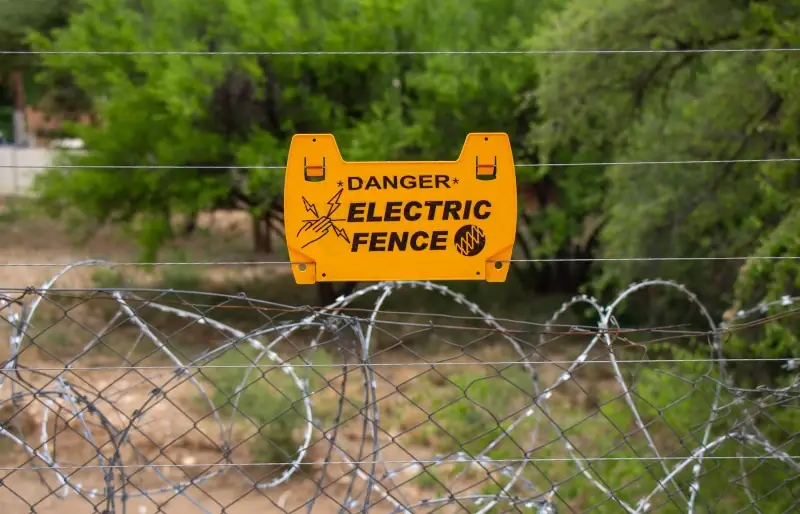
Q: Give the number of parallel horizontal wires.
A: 5